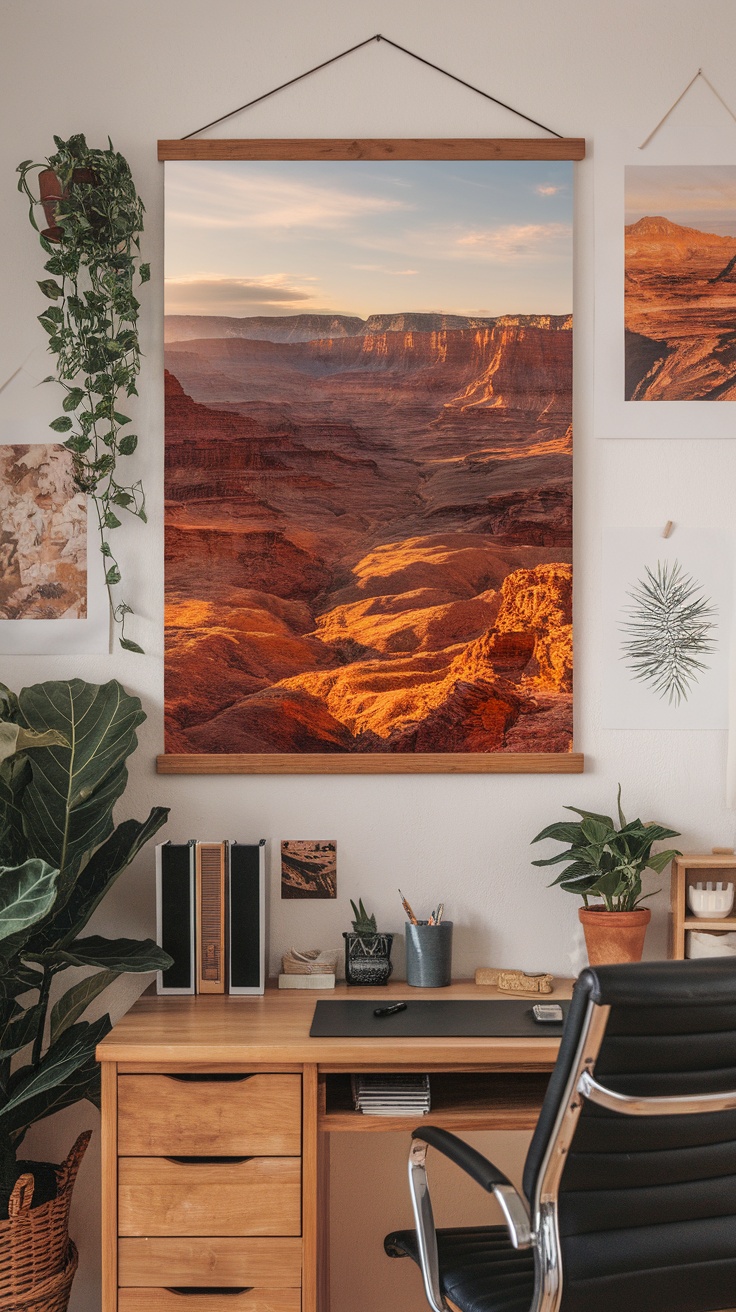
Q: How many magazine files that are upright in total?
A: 3